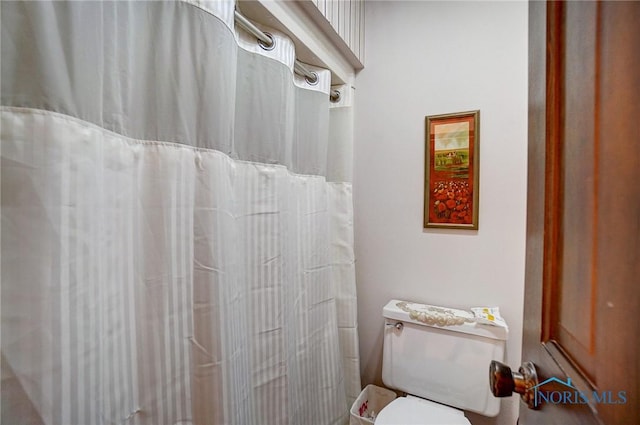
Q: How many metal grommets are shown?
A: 3